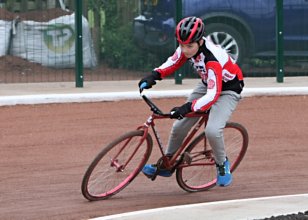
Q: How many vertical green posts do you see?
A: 3